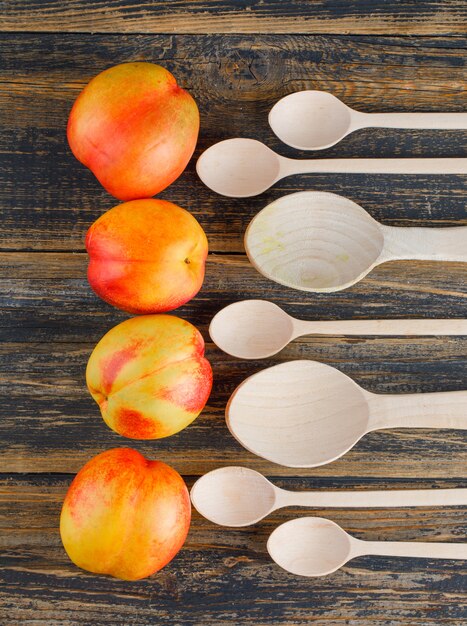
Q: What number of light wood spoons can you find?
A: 7